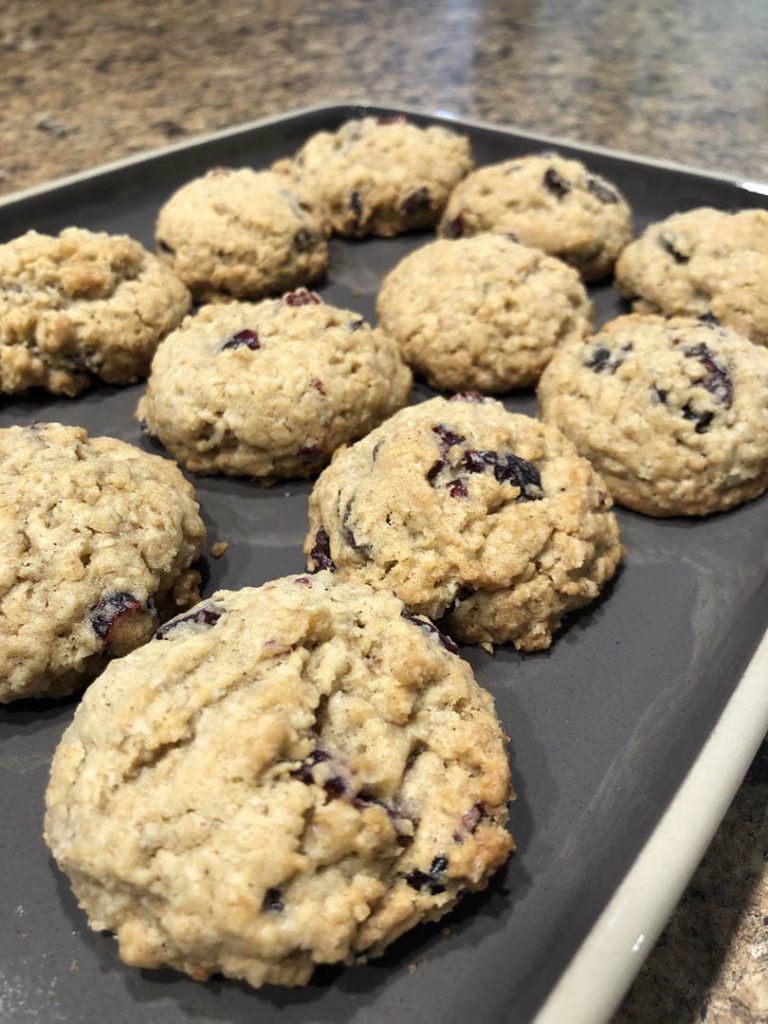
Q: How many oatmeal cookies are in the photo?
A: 11